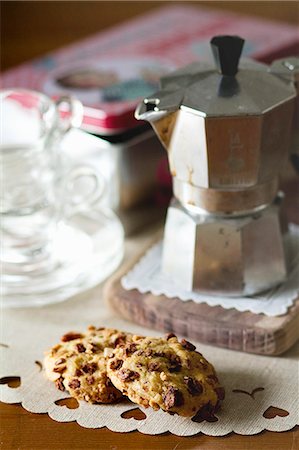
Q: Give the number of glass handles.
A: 2